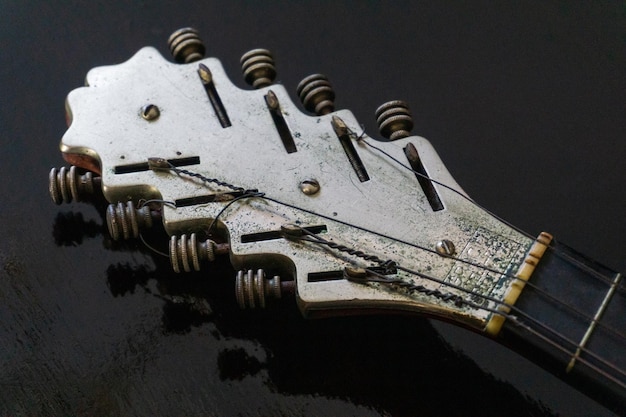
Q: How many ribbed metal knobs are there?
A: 8